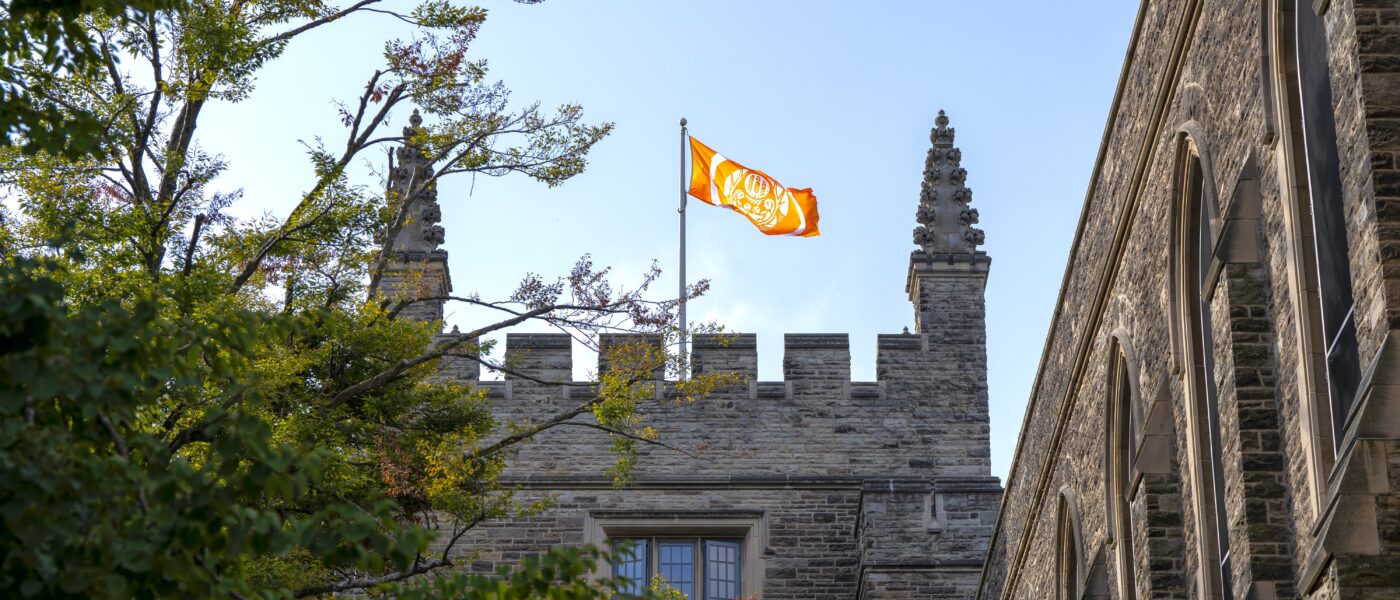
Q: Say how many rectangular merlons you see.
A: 6